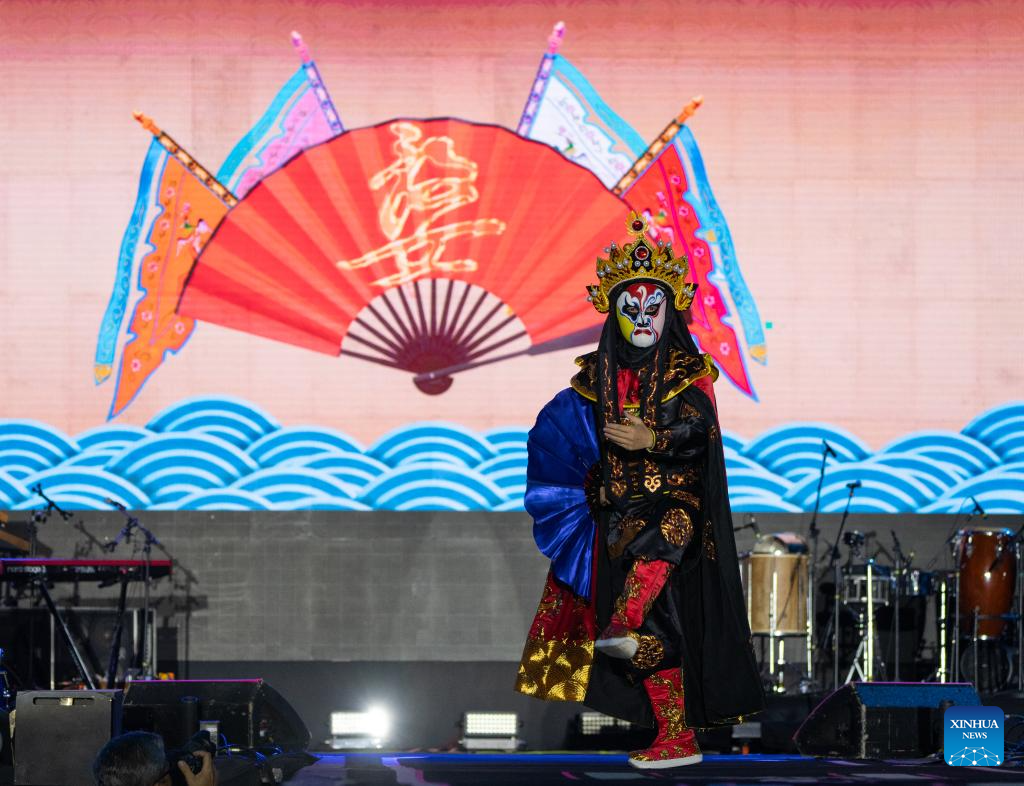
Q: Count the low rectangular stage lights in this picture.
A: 3